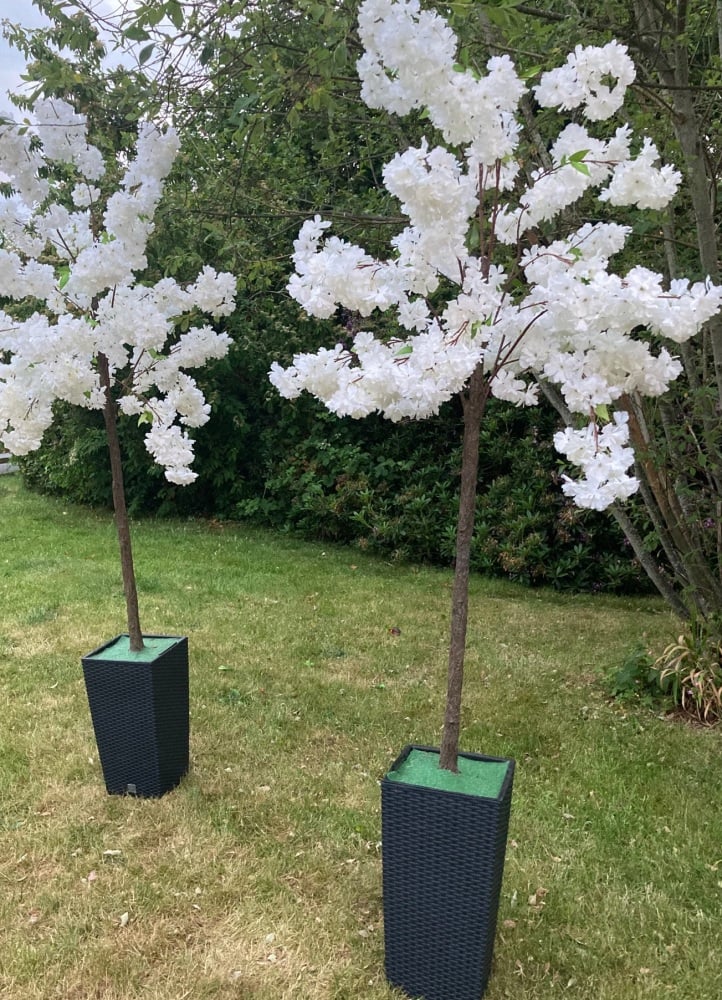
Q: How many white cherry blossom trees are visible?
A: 2